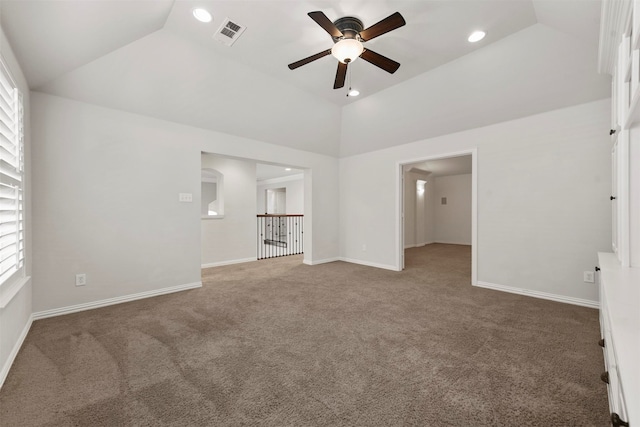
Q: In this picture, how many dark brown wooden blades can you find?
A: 5